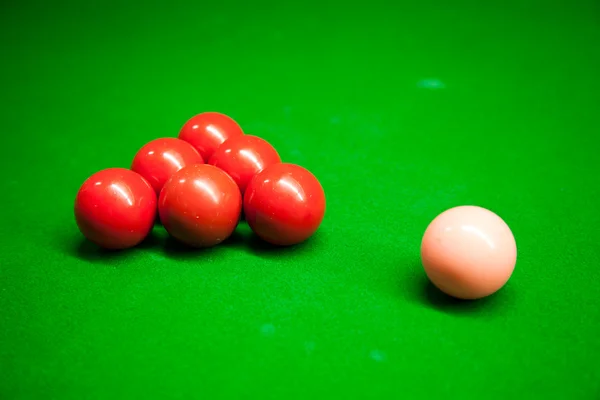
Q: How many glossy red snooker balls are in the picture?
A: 6